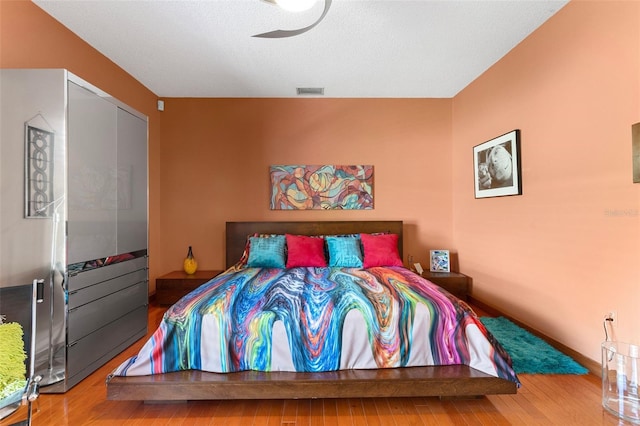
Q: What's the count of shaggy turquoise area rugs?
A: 1